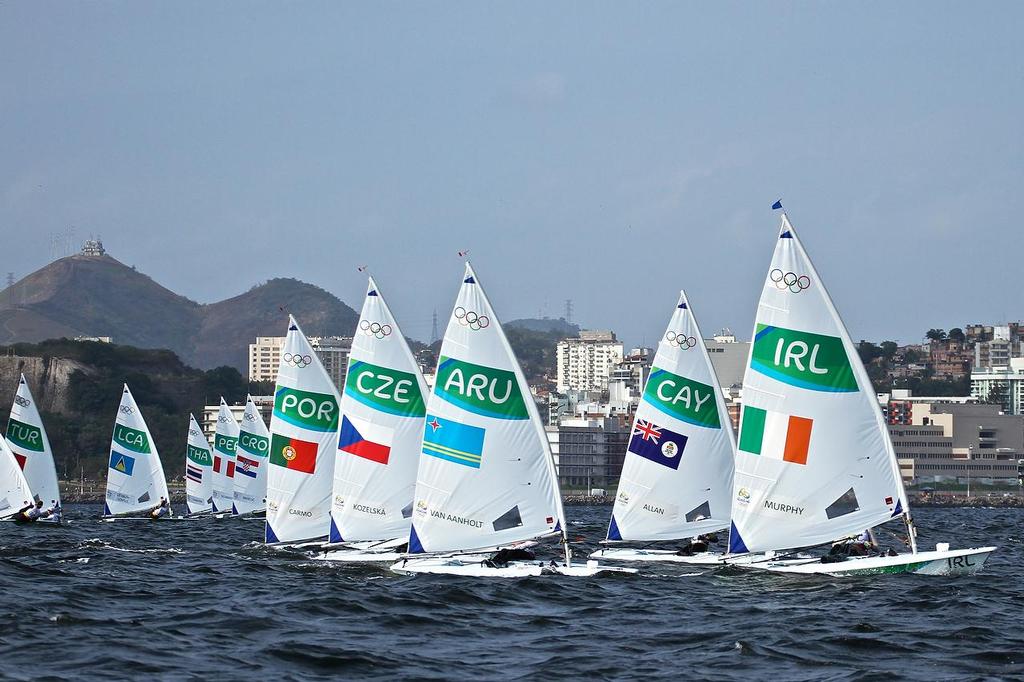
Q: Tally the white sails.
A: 11